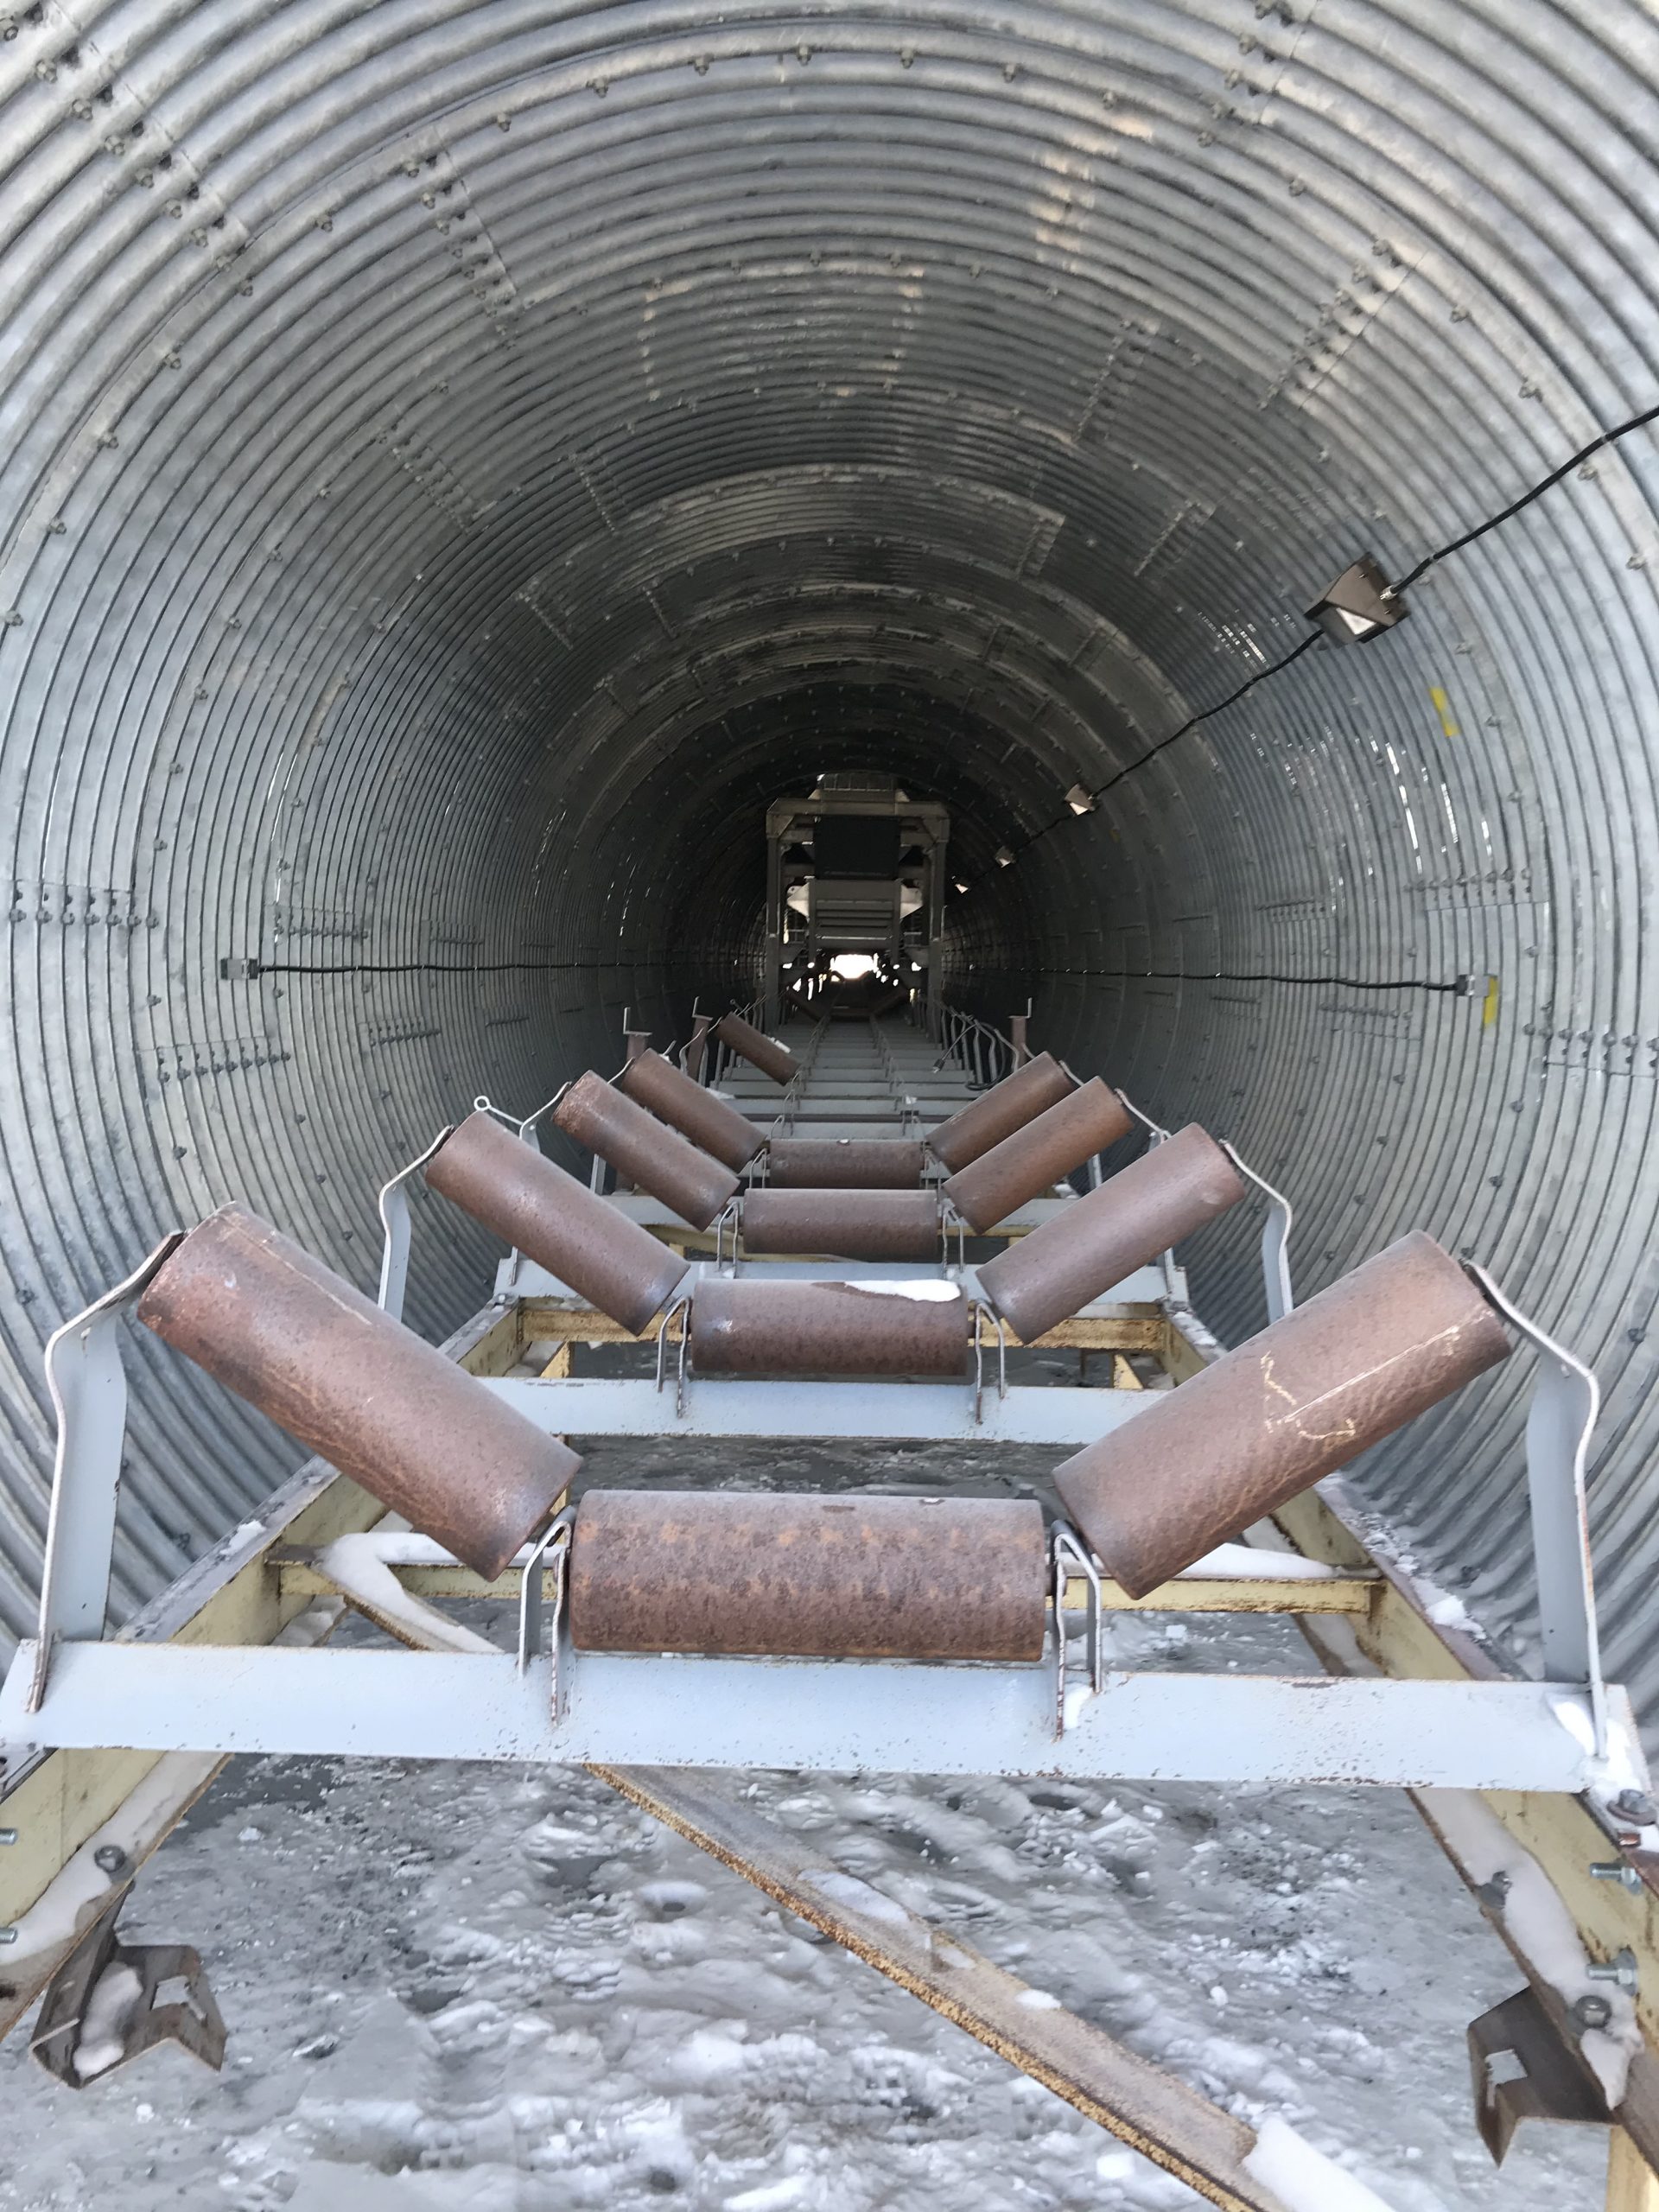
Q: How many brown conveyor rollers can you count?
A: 13